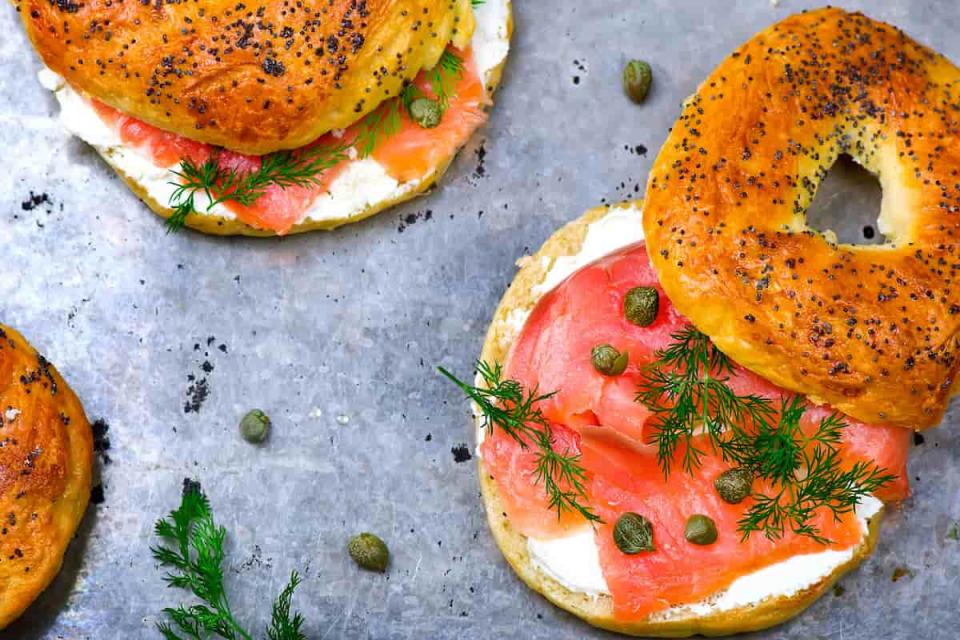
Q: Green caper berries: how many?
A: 9